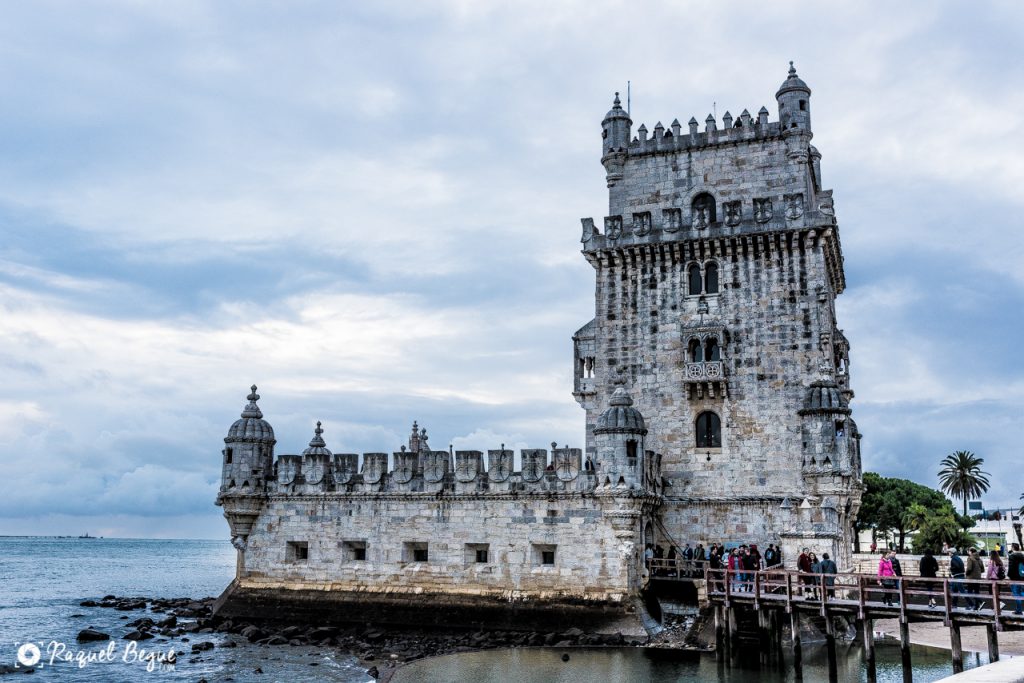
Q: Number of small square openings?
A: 5